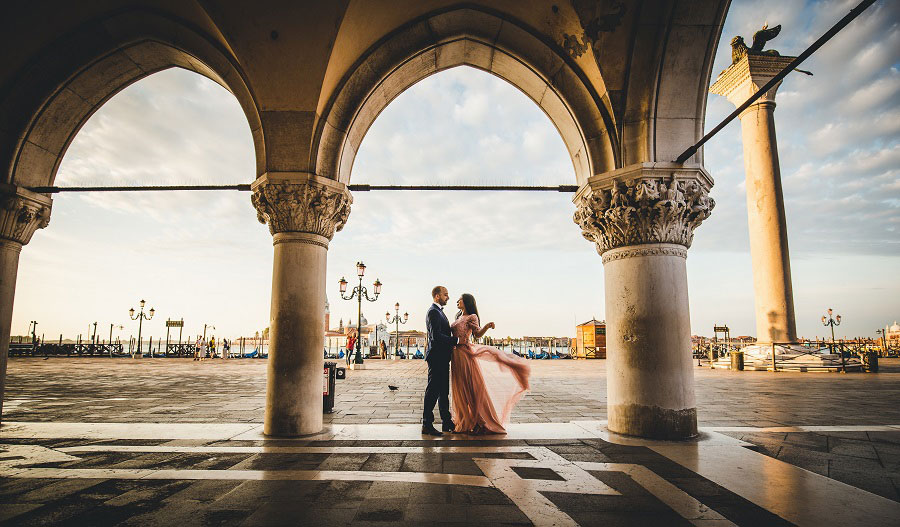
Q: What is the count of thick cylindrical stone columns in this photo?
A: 4